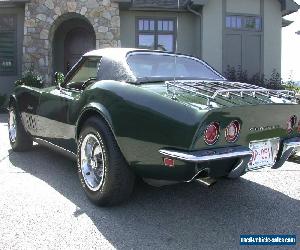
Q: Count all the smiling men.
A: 0